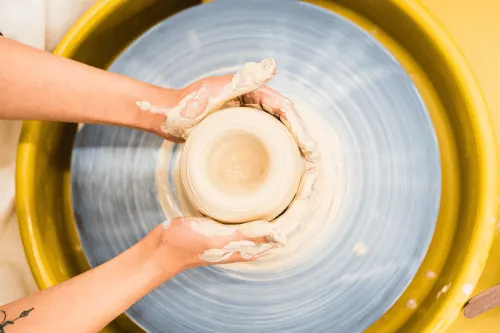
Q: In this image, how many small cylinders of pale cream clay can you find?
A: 1